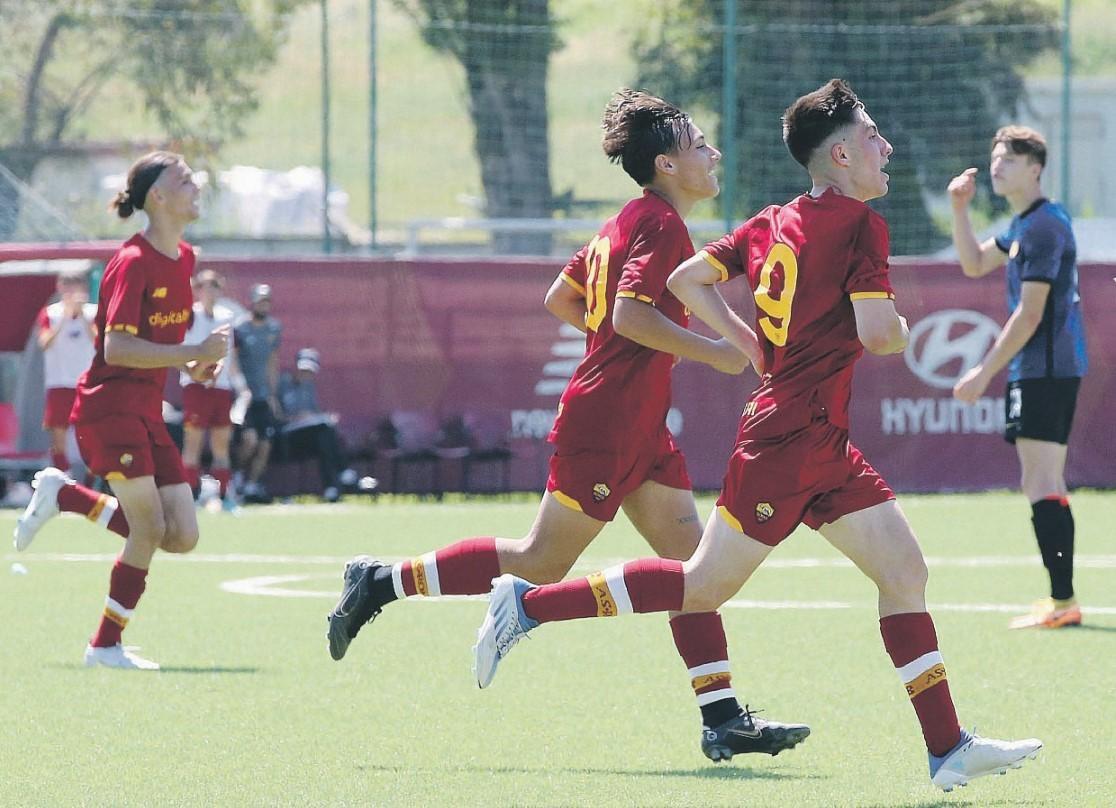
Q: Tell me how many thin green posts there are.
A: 4